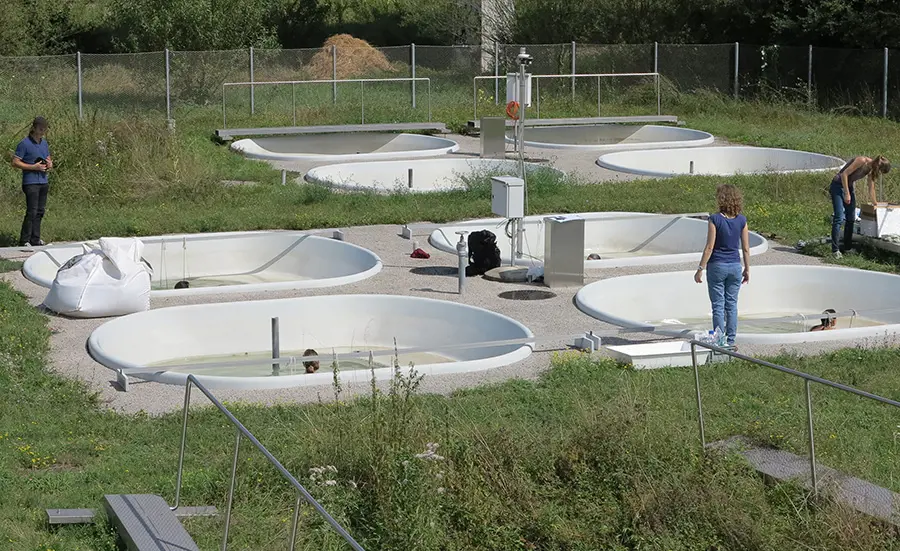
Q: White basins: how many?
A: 8